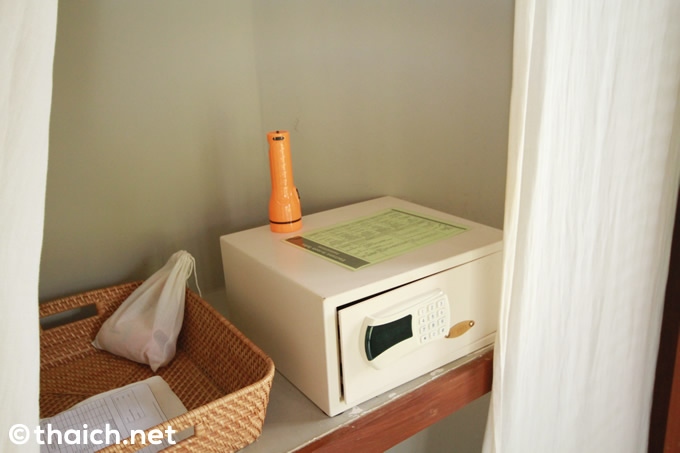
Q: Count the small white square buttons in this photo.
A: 12